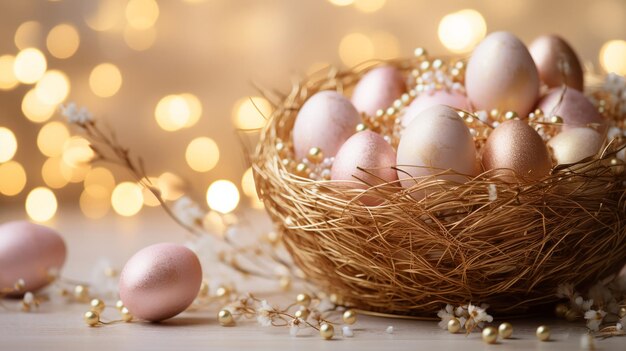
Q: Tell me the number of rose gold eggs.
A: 2